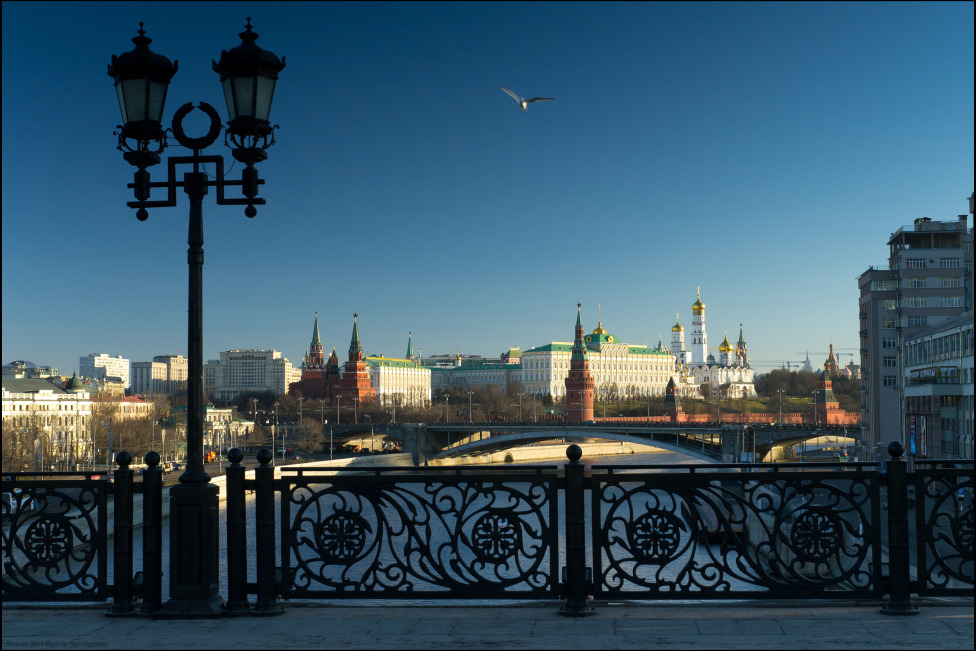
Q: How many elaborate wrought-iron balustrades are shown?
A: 4